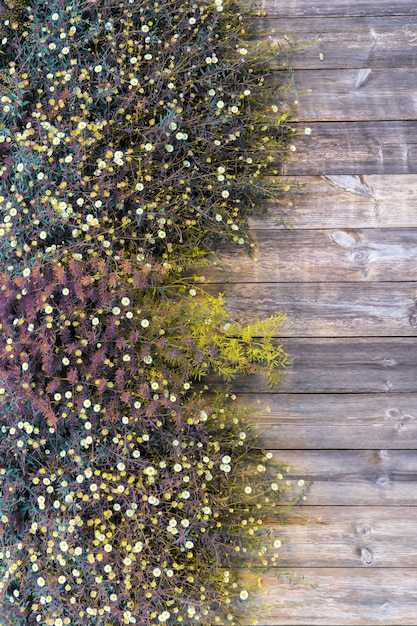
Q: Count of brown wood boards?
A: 12